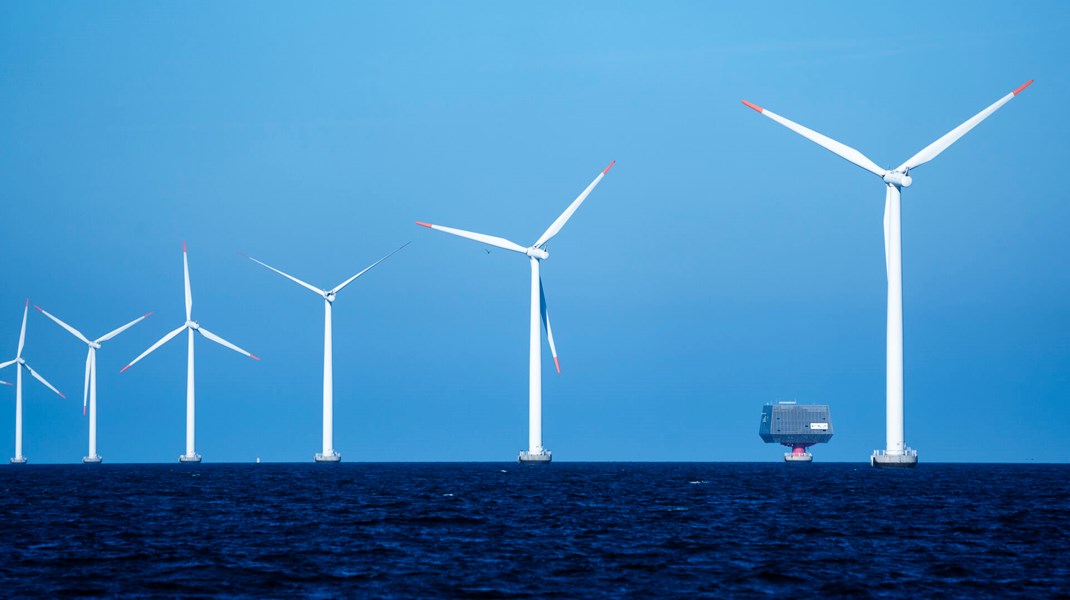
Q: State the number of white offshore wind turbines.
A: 6